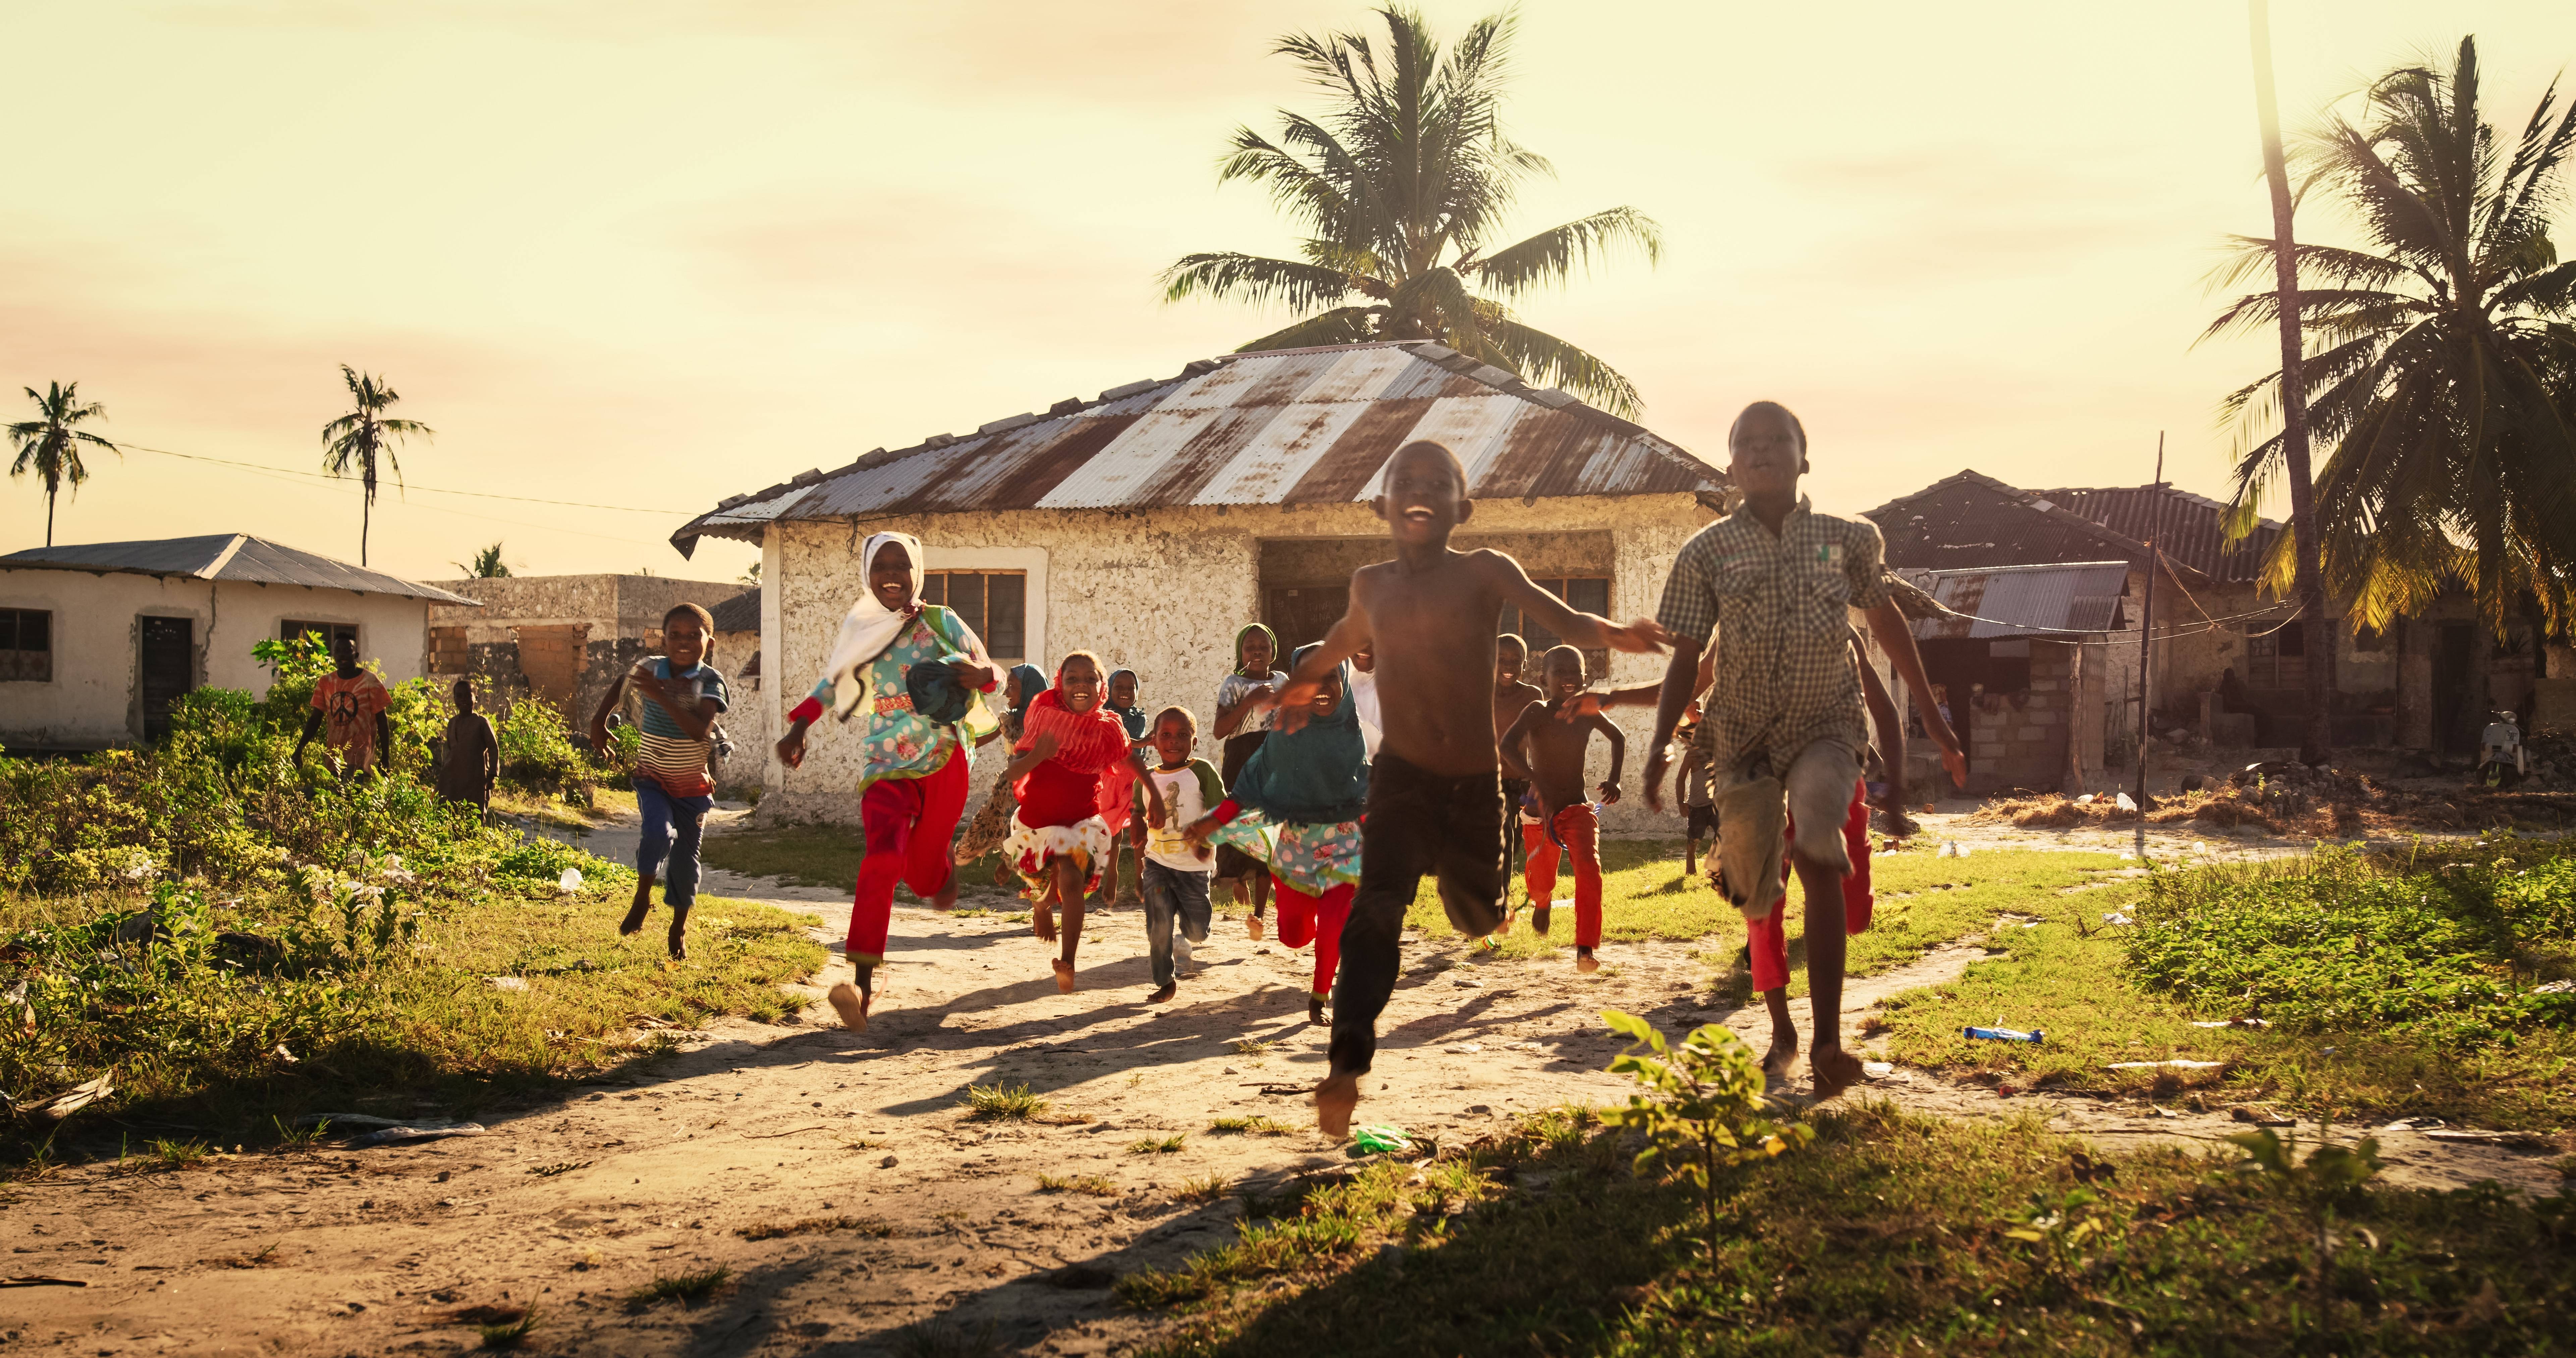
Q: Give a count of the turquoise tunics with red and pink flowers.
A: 2